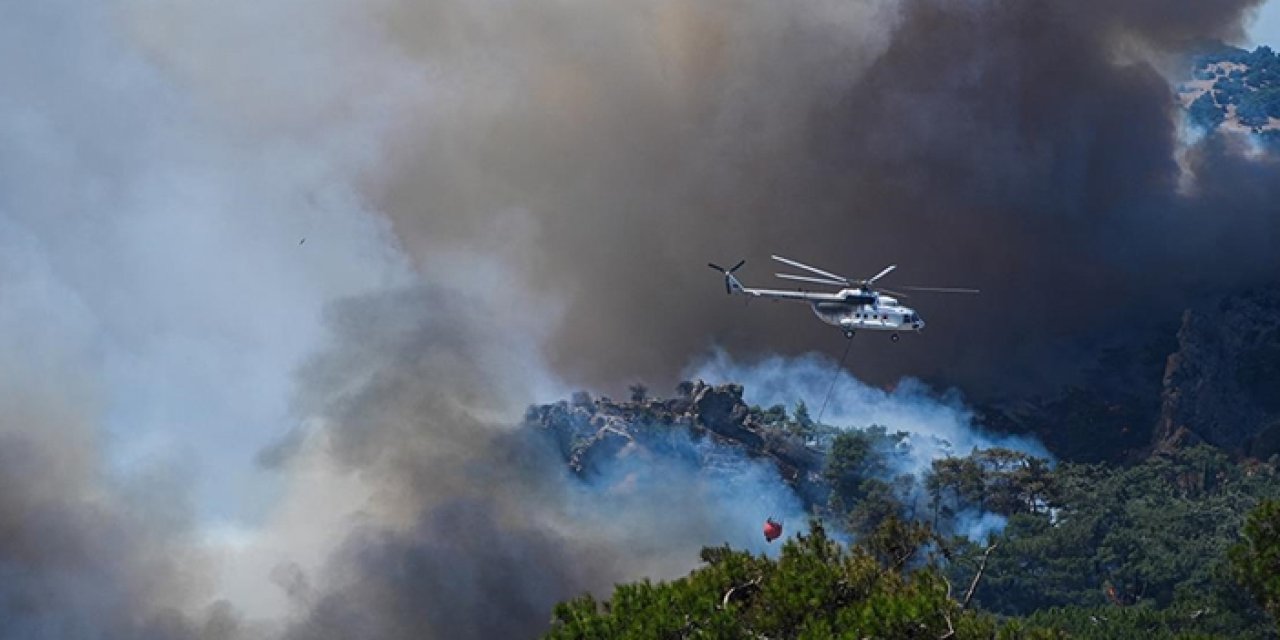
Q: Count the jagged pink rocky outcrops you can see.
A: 0